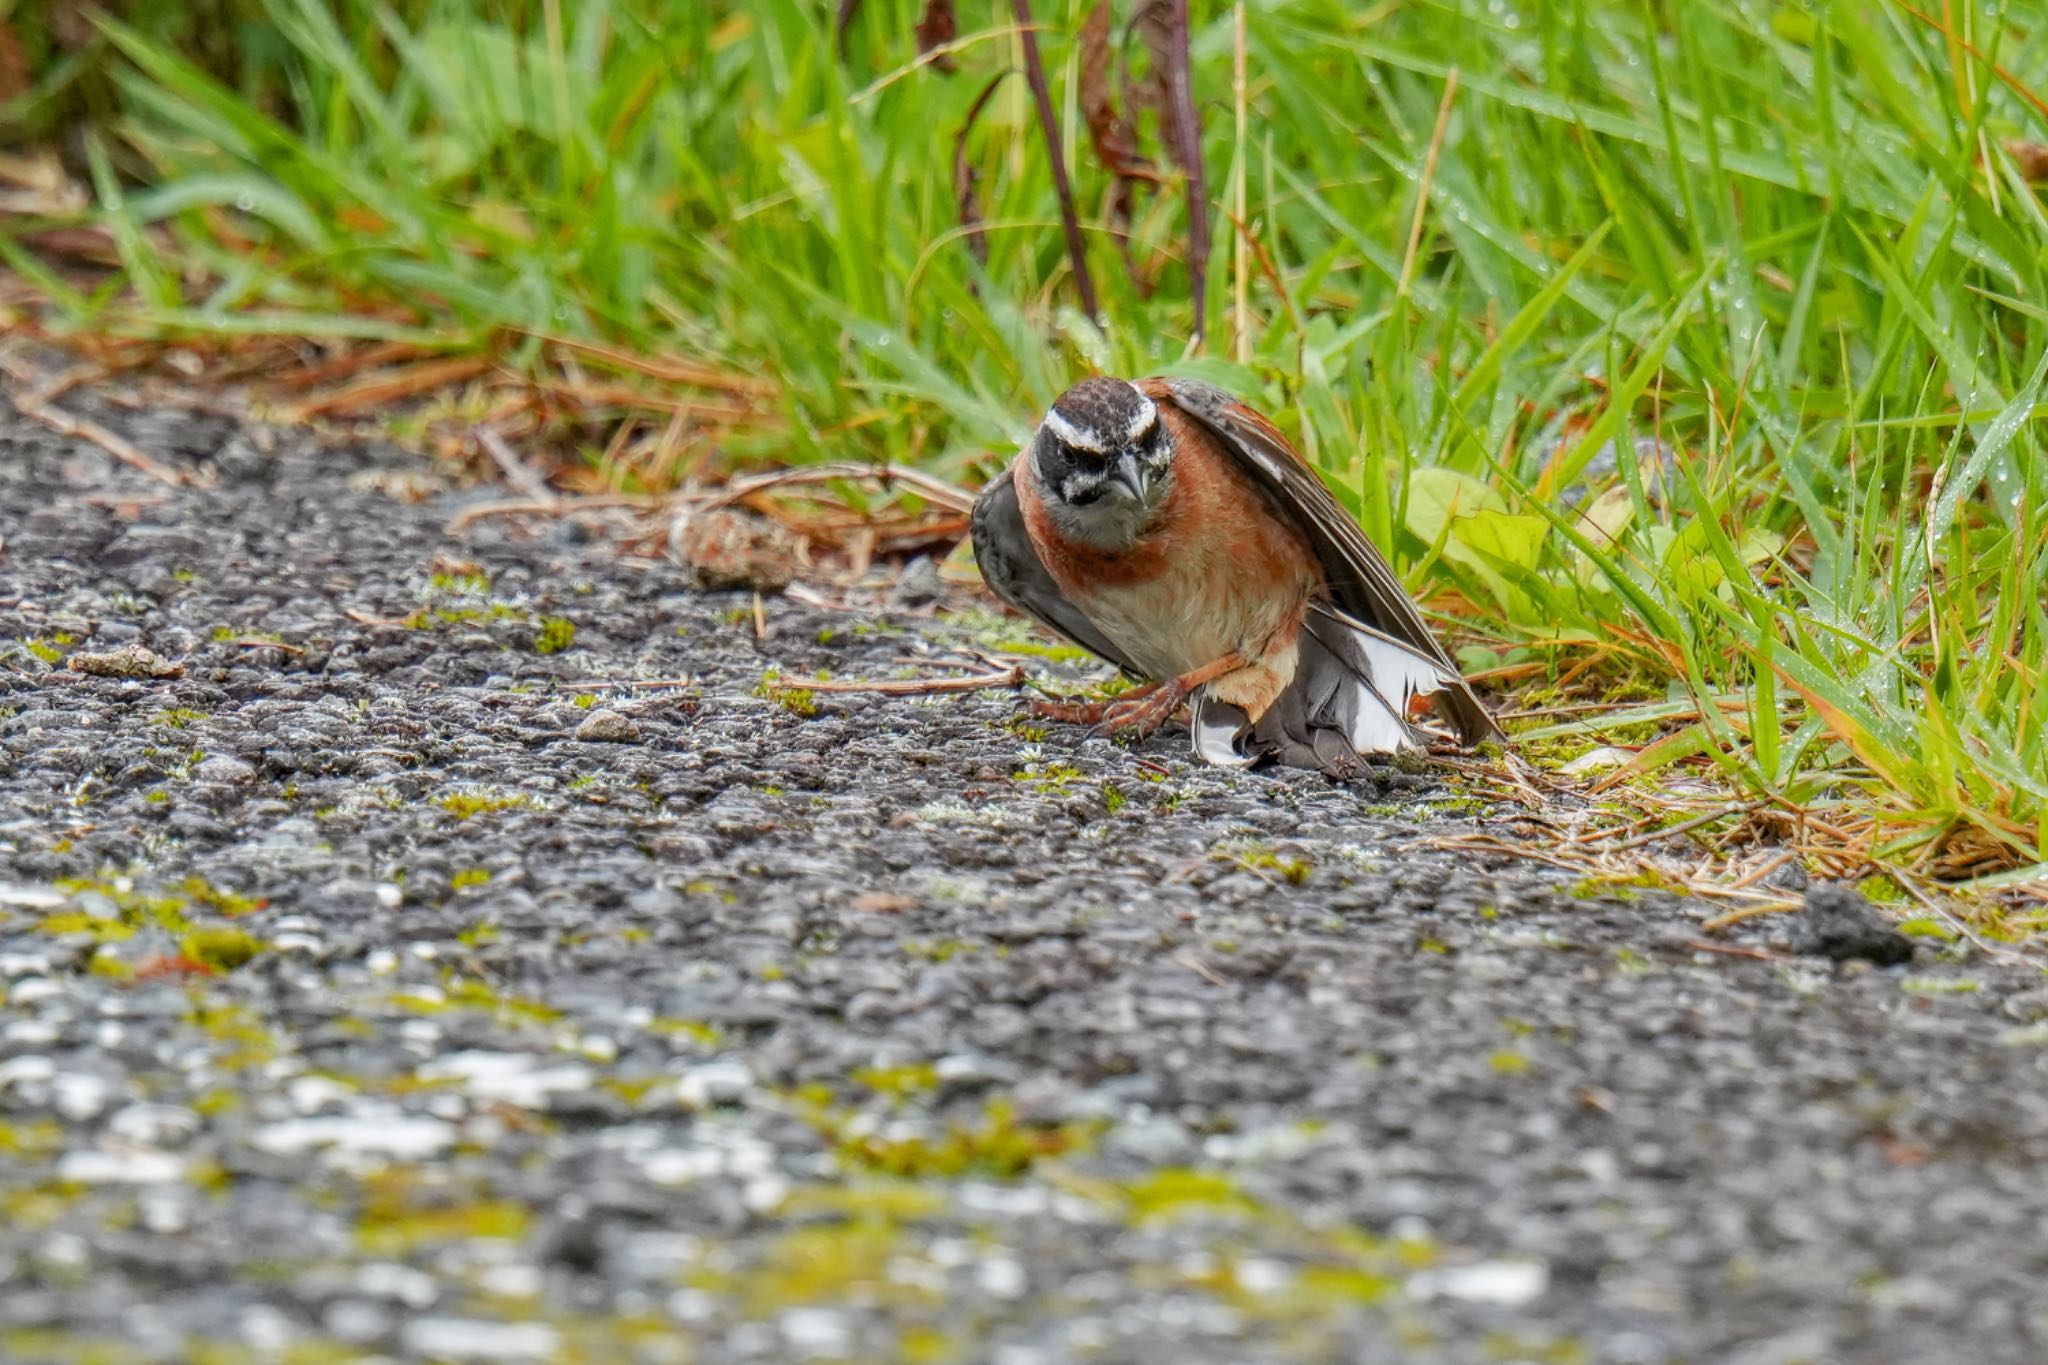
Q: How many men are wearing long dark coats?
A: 0